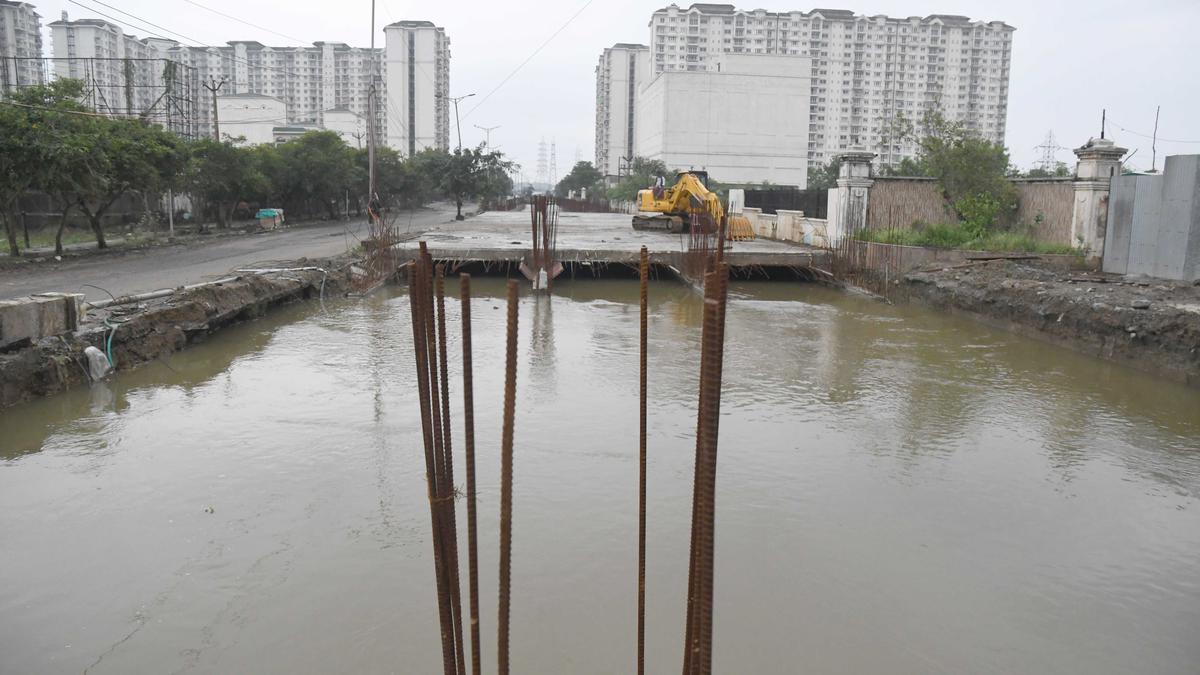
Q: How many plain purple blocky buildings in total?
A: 0